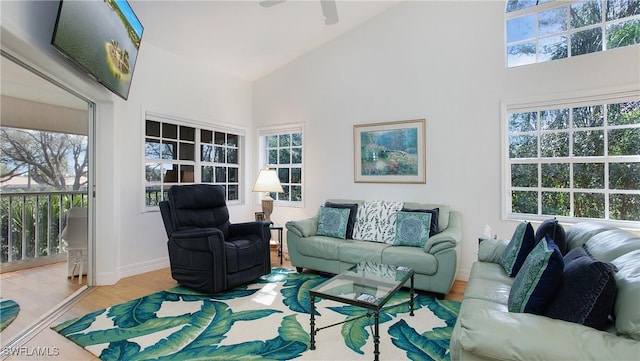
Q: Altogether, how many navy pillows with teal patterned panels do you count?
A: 2